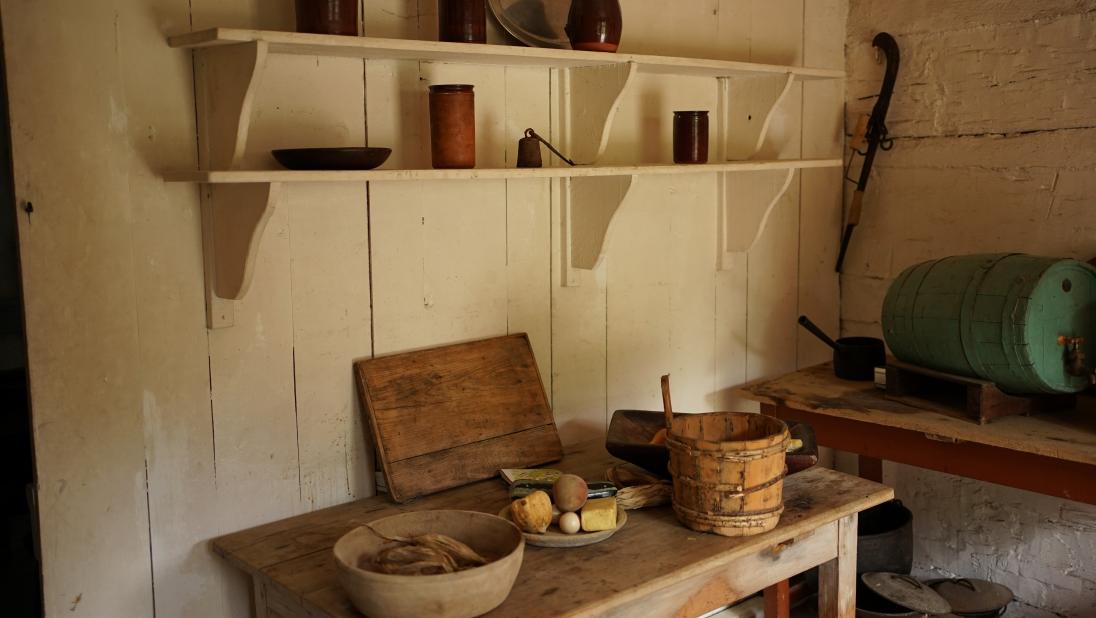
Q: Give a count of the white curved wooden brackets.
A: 6